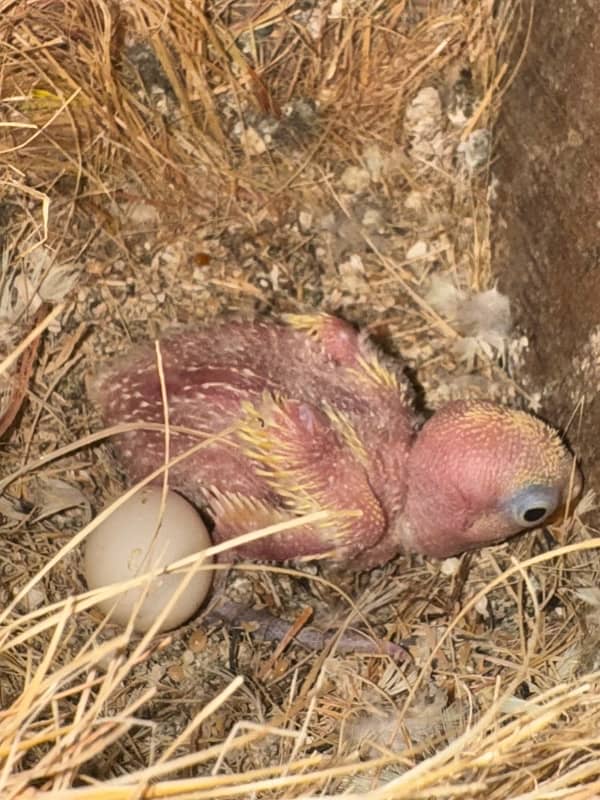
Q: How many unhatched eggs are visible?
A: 1